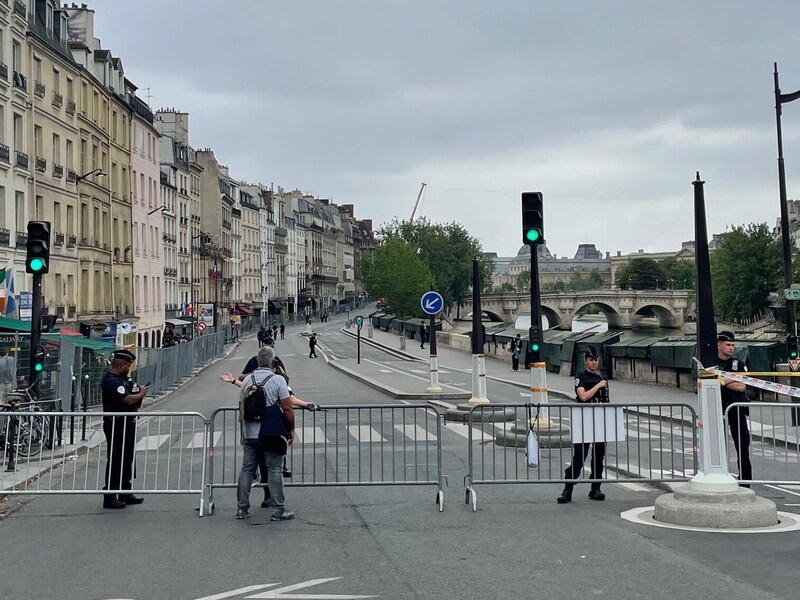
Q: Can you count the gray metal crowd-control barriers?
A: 4